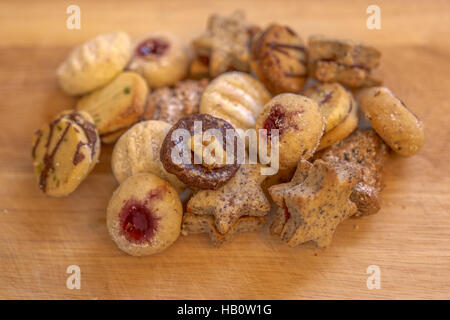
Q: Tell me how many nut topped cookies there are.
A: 1